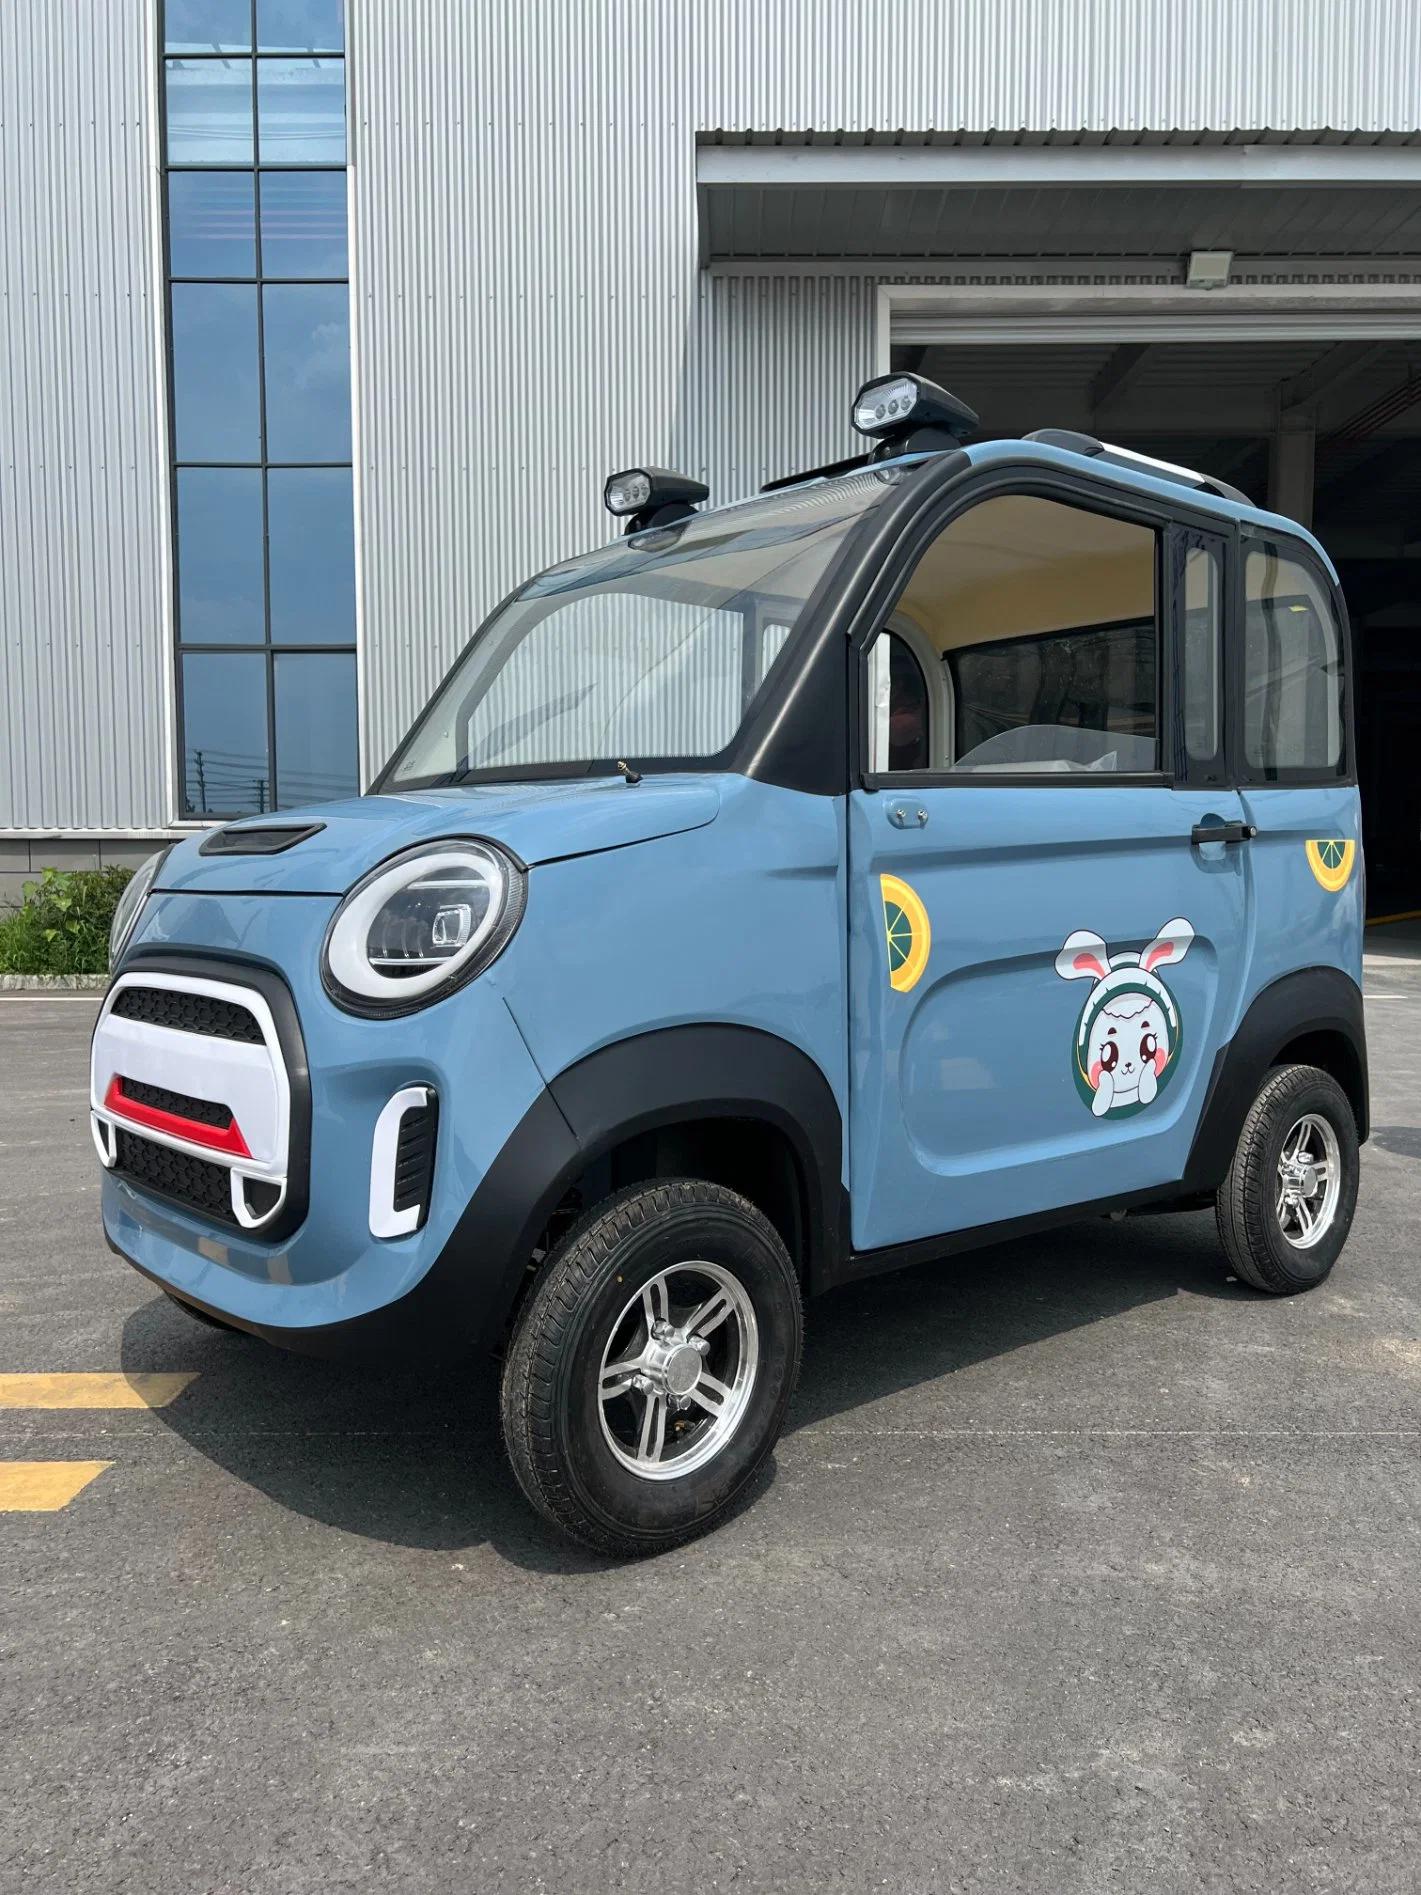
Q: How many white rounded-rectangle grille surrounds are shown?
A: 1